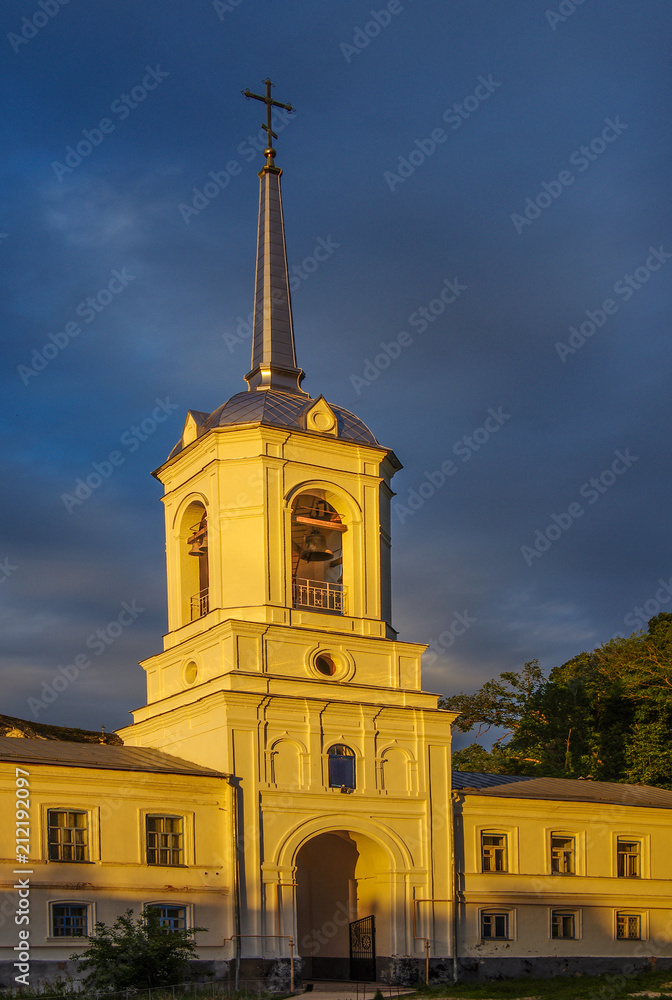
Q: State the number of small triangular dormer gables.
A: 2